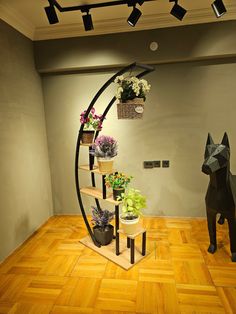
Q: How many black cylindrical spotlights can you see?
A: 5